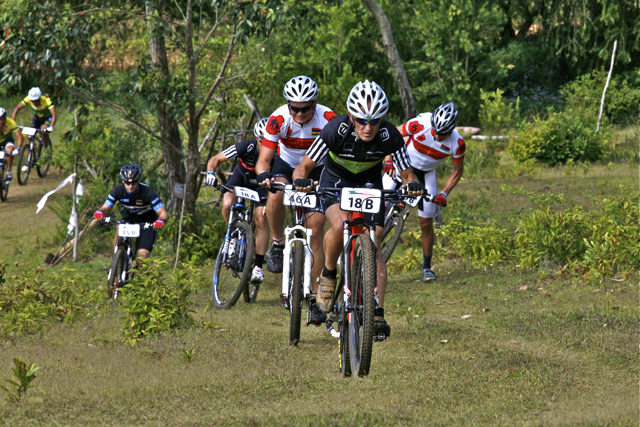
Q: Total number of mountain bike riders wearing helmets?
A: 7